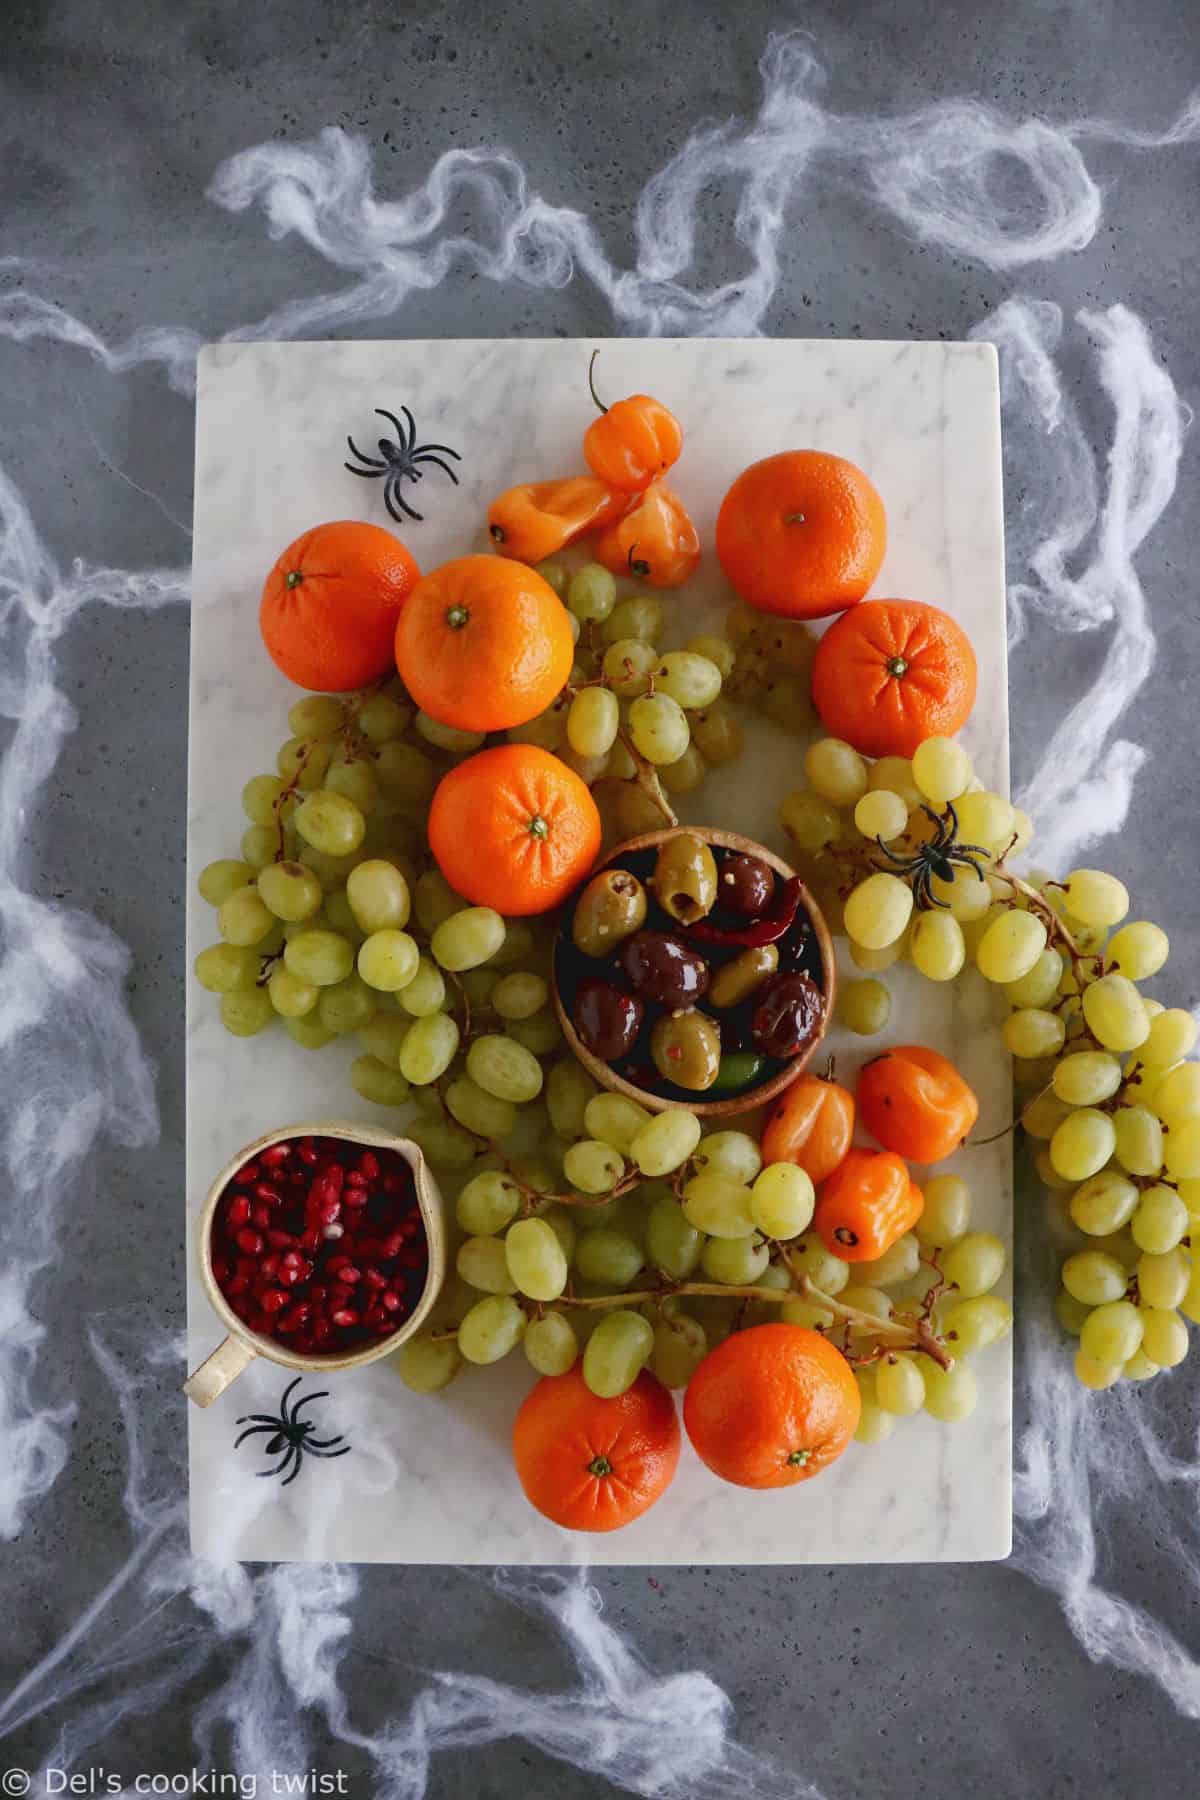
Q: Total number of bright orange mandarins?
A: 7